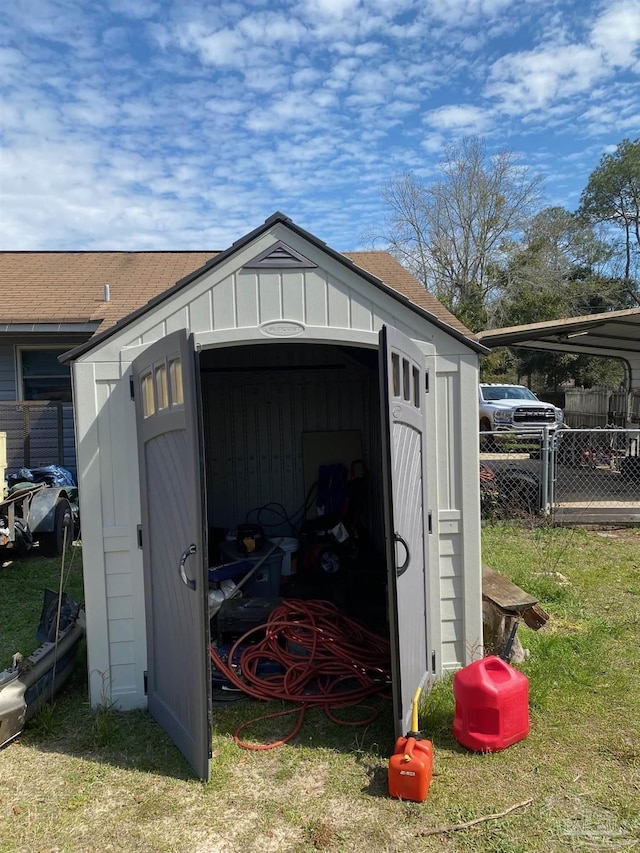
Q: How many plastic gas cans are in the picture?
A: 2